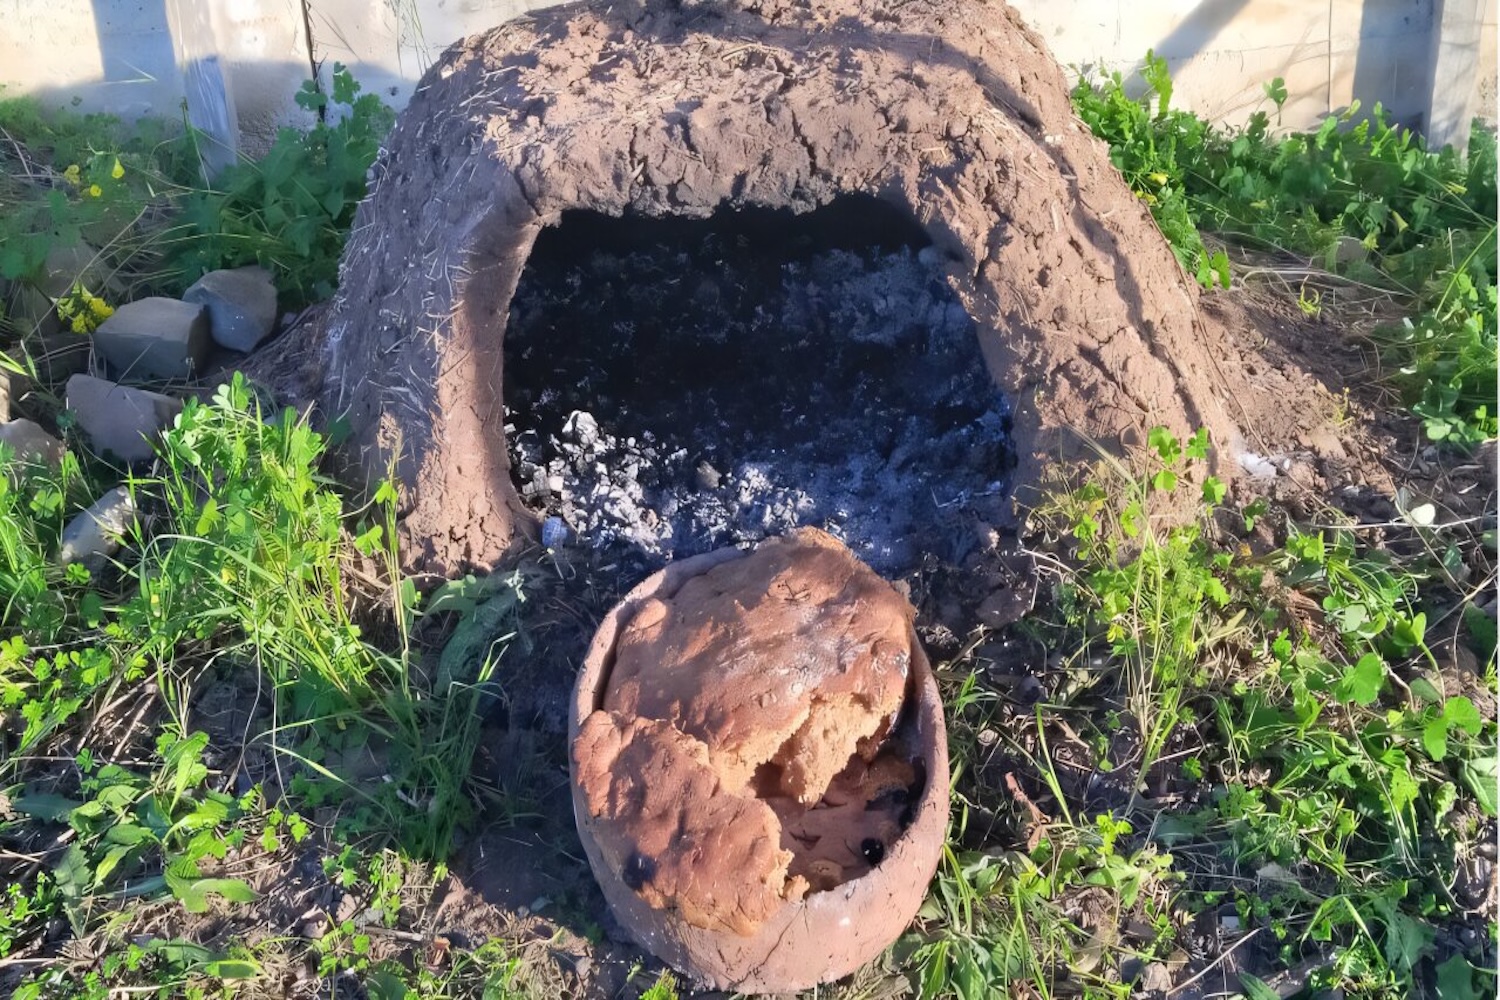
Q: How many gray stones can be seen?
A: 5